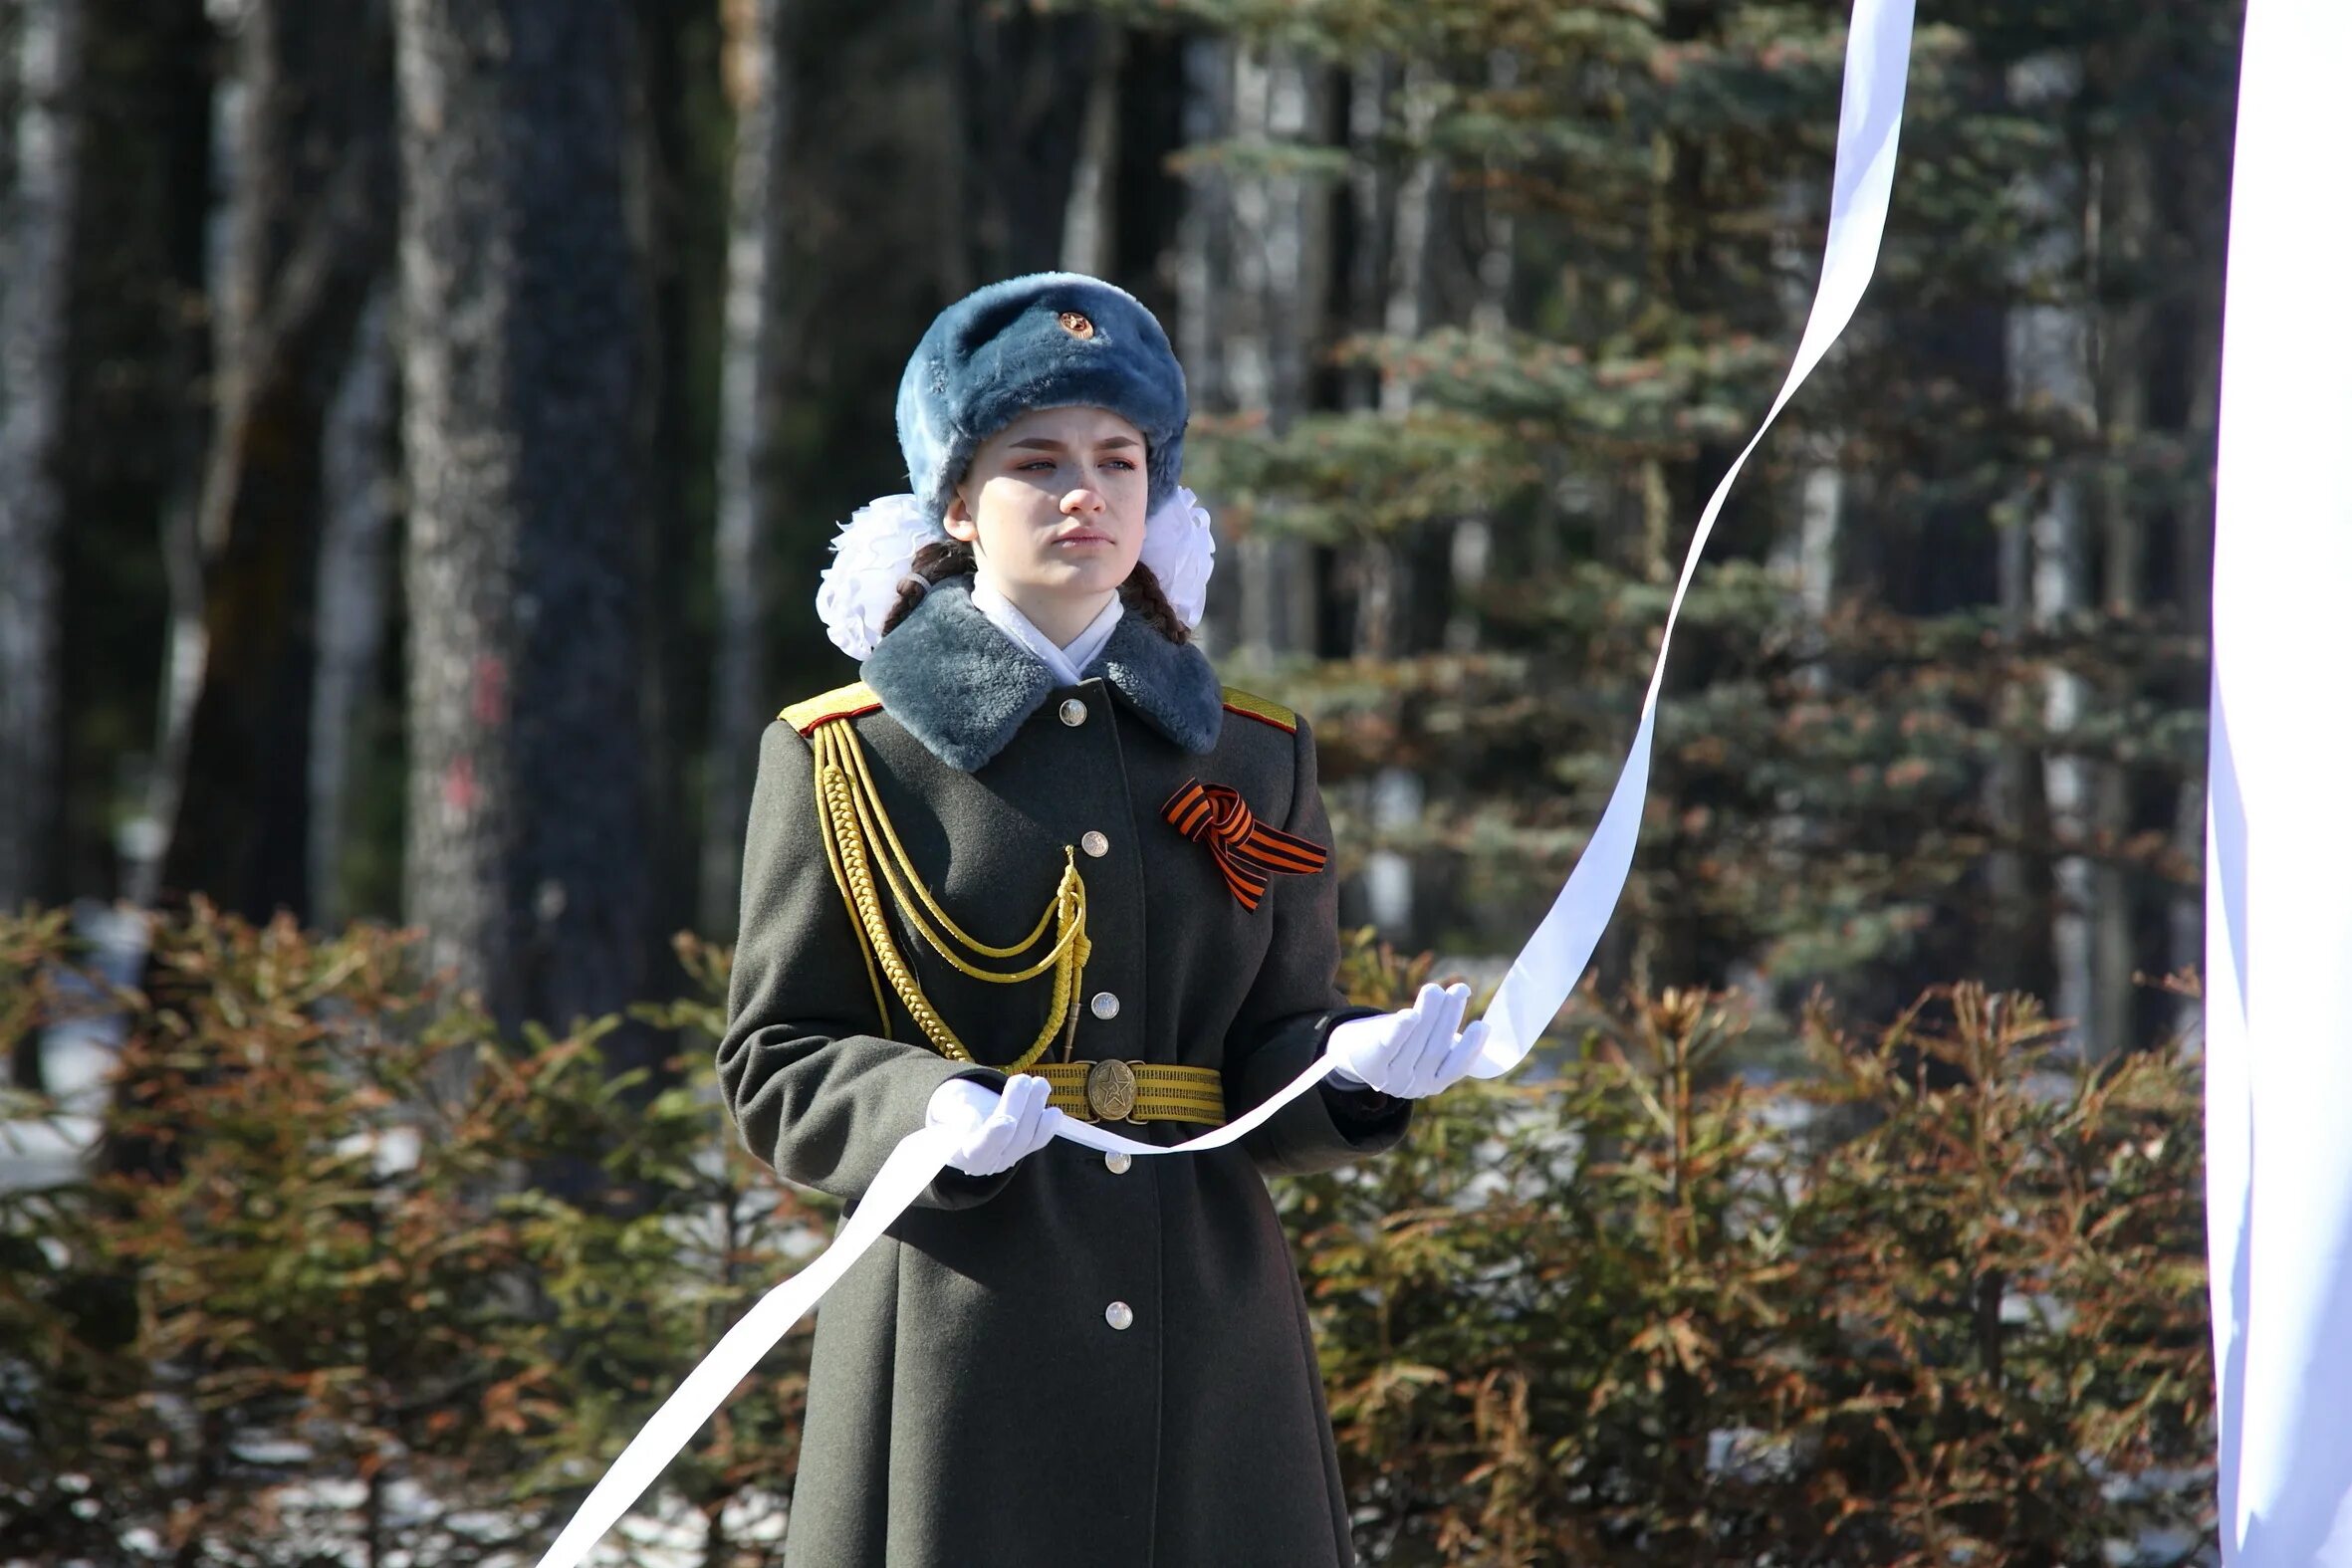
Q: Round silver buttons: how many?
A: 5